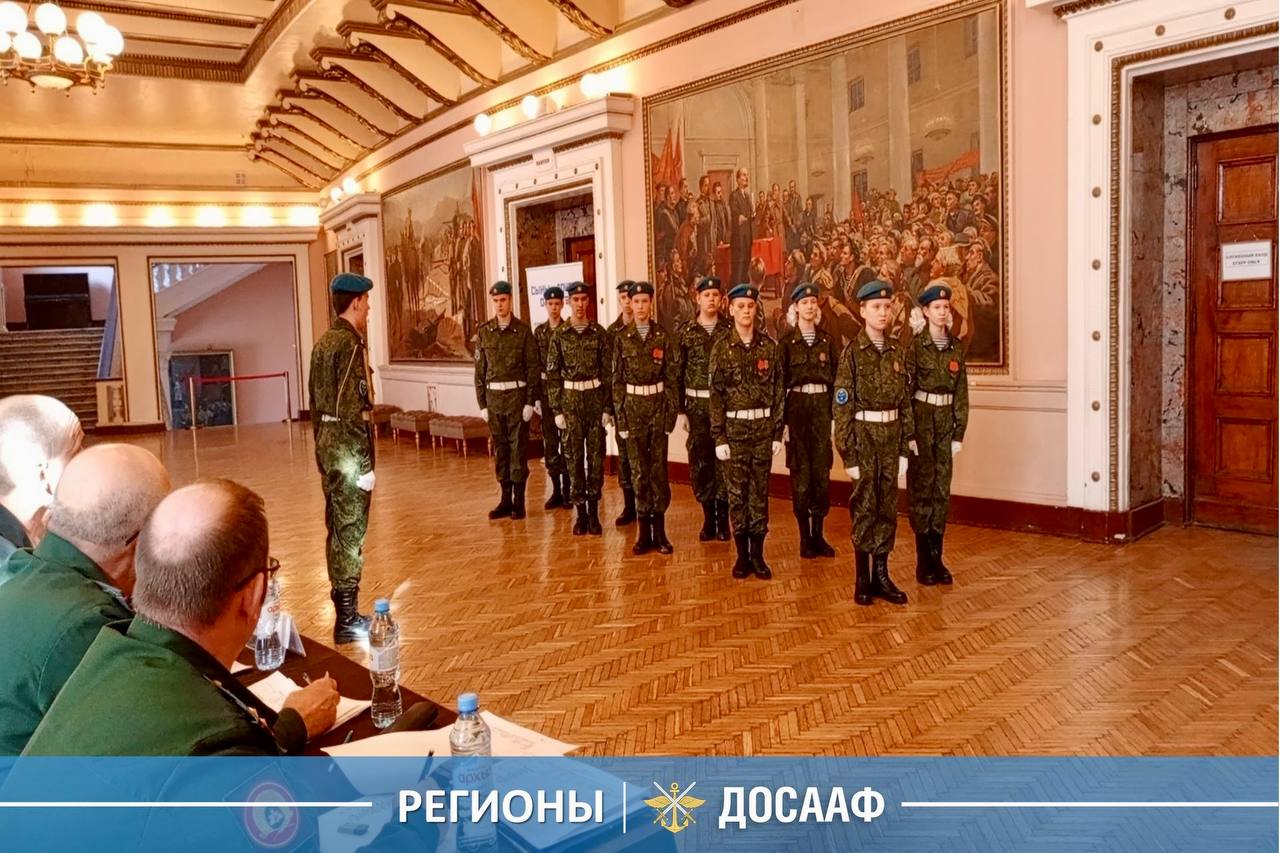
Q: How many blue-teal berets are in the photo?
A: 11